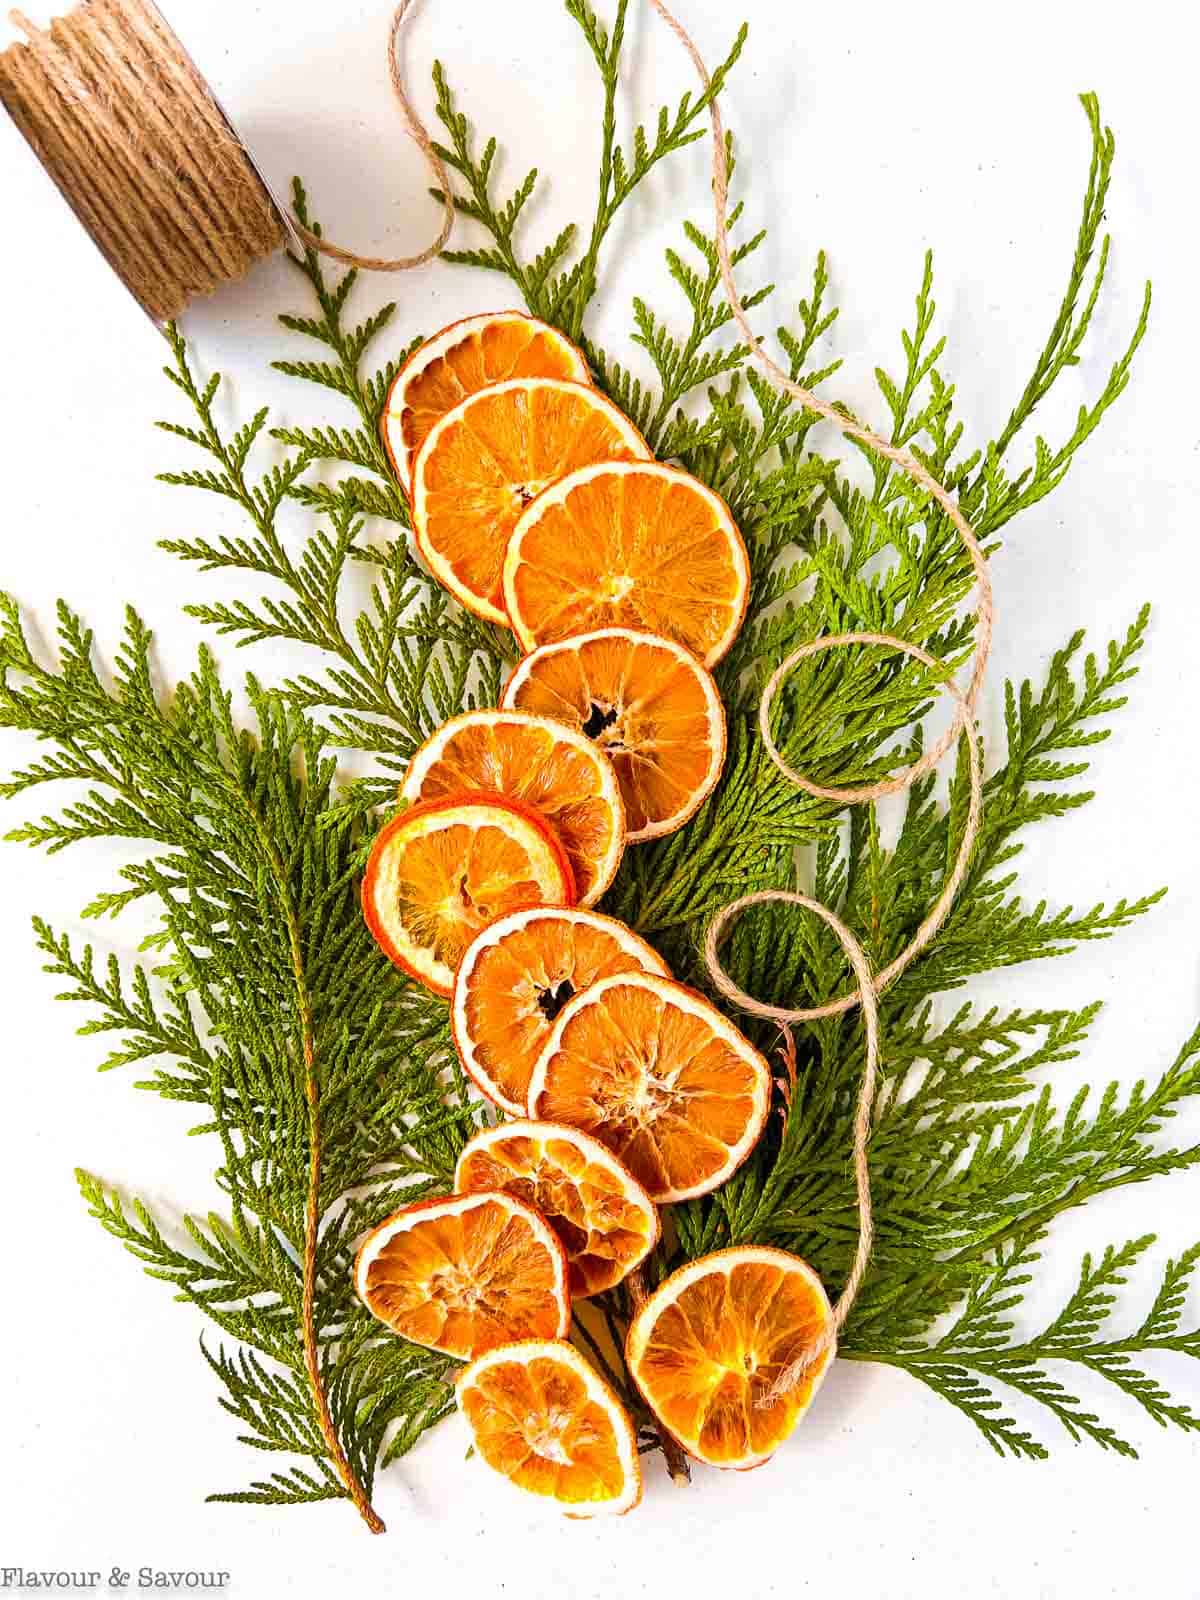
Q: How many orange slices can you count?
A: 12